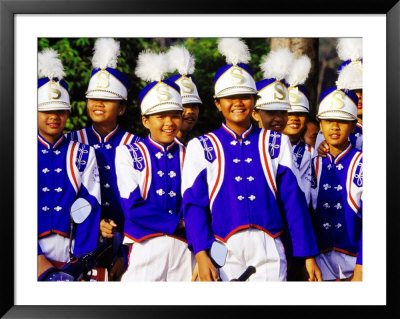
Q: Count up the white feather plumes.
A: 9